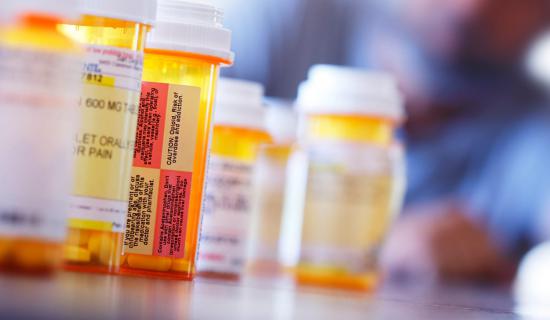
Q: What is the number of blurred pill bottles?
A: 4